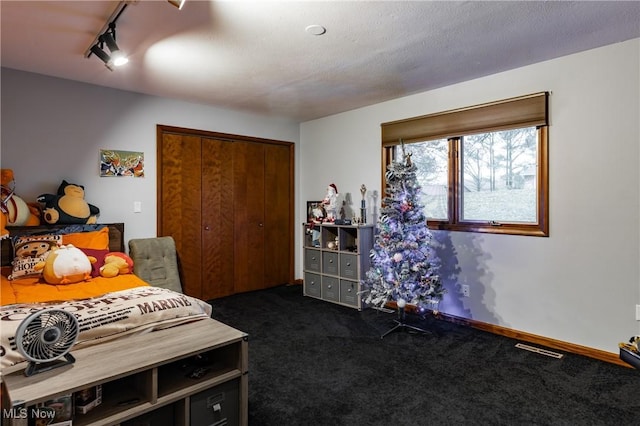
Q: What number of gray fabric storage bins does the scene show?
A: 6